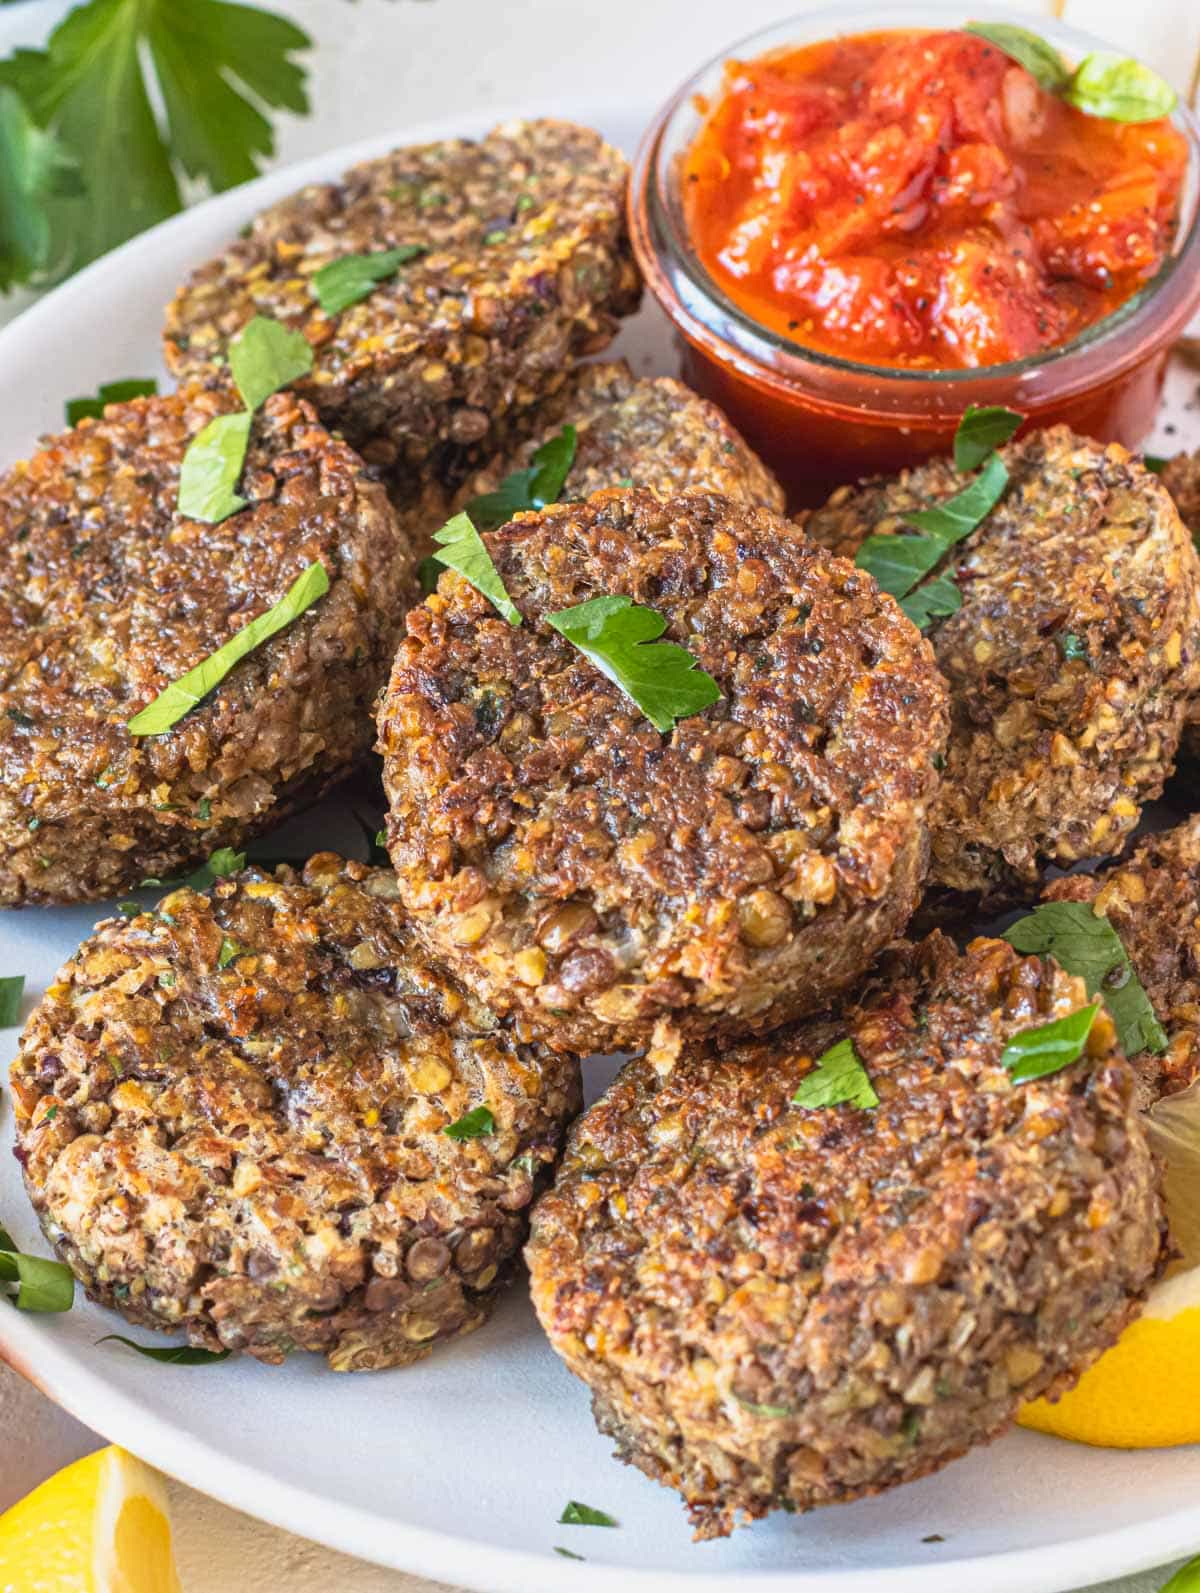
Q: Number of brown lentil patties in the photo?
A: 9